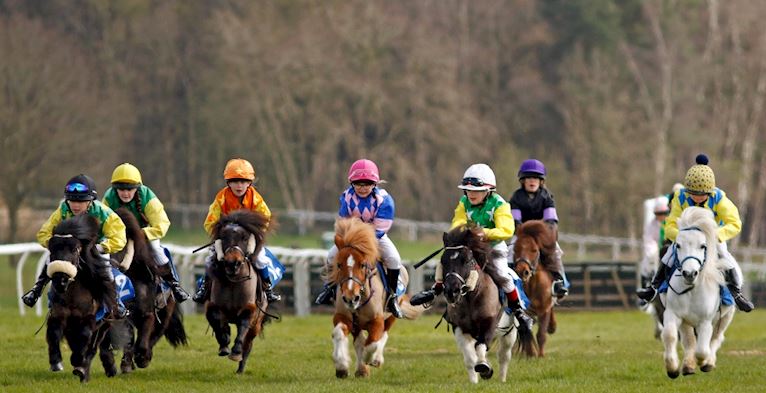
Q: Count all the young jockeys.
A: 8